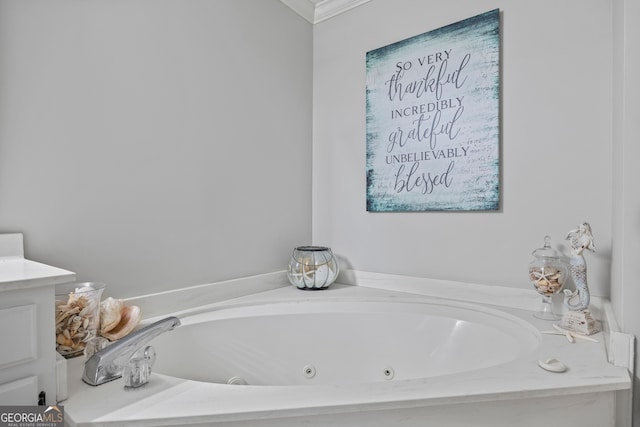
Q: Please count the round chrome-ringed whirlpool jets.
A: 2